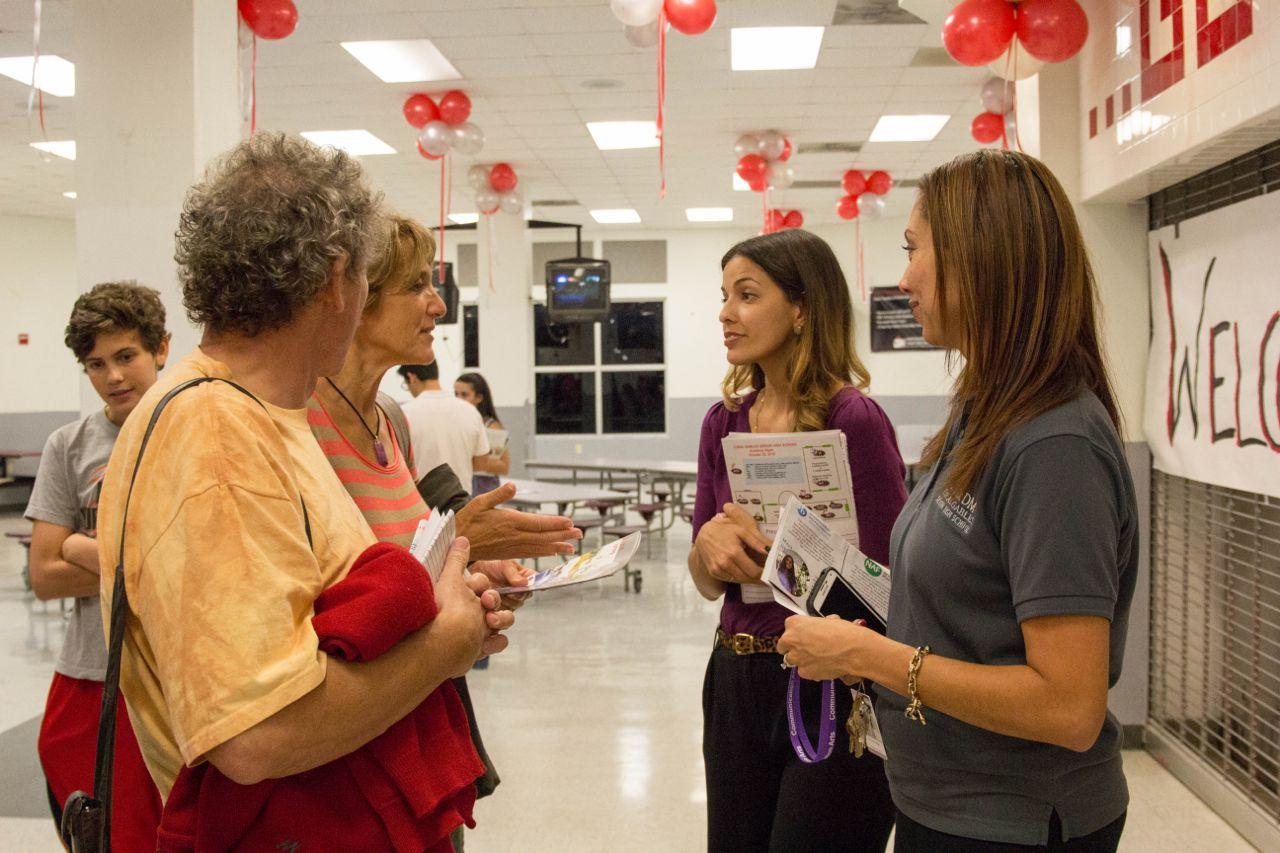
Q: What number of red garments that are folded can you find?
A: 1